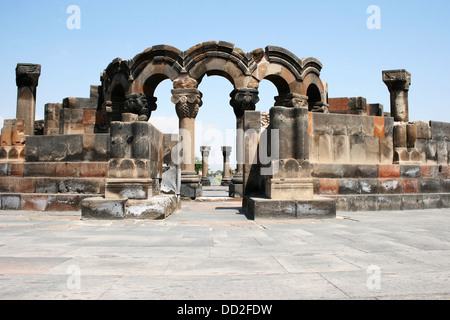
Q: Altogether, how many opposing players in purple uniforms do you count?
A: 0